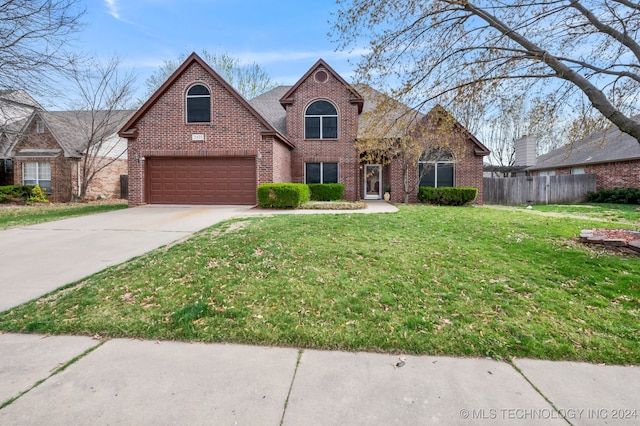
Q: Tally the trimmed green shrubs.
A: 3